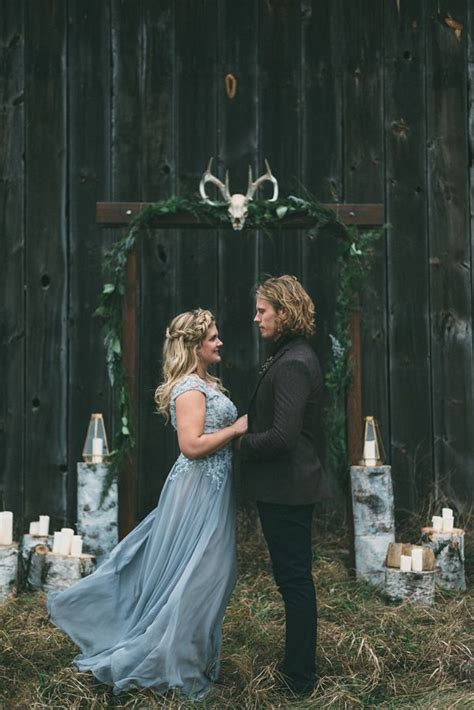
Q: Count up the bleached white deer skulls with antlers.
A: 1